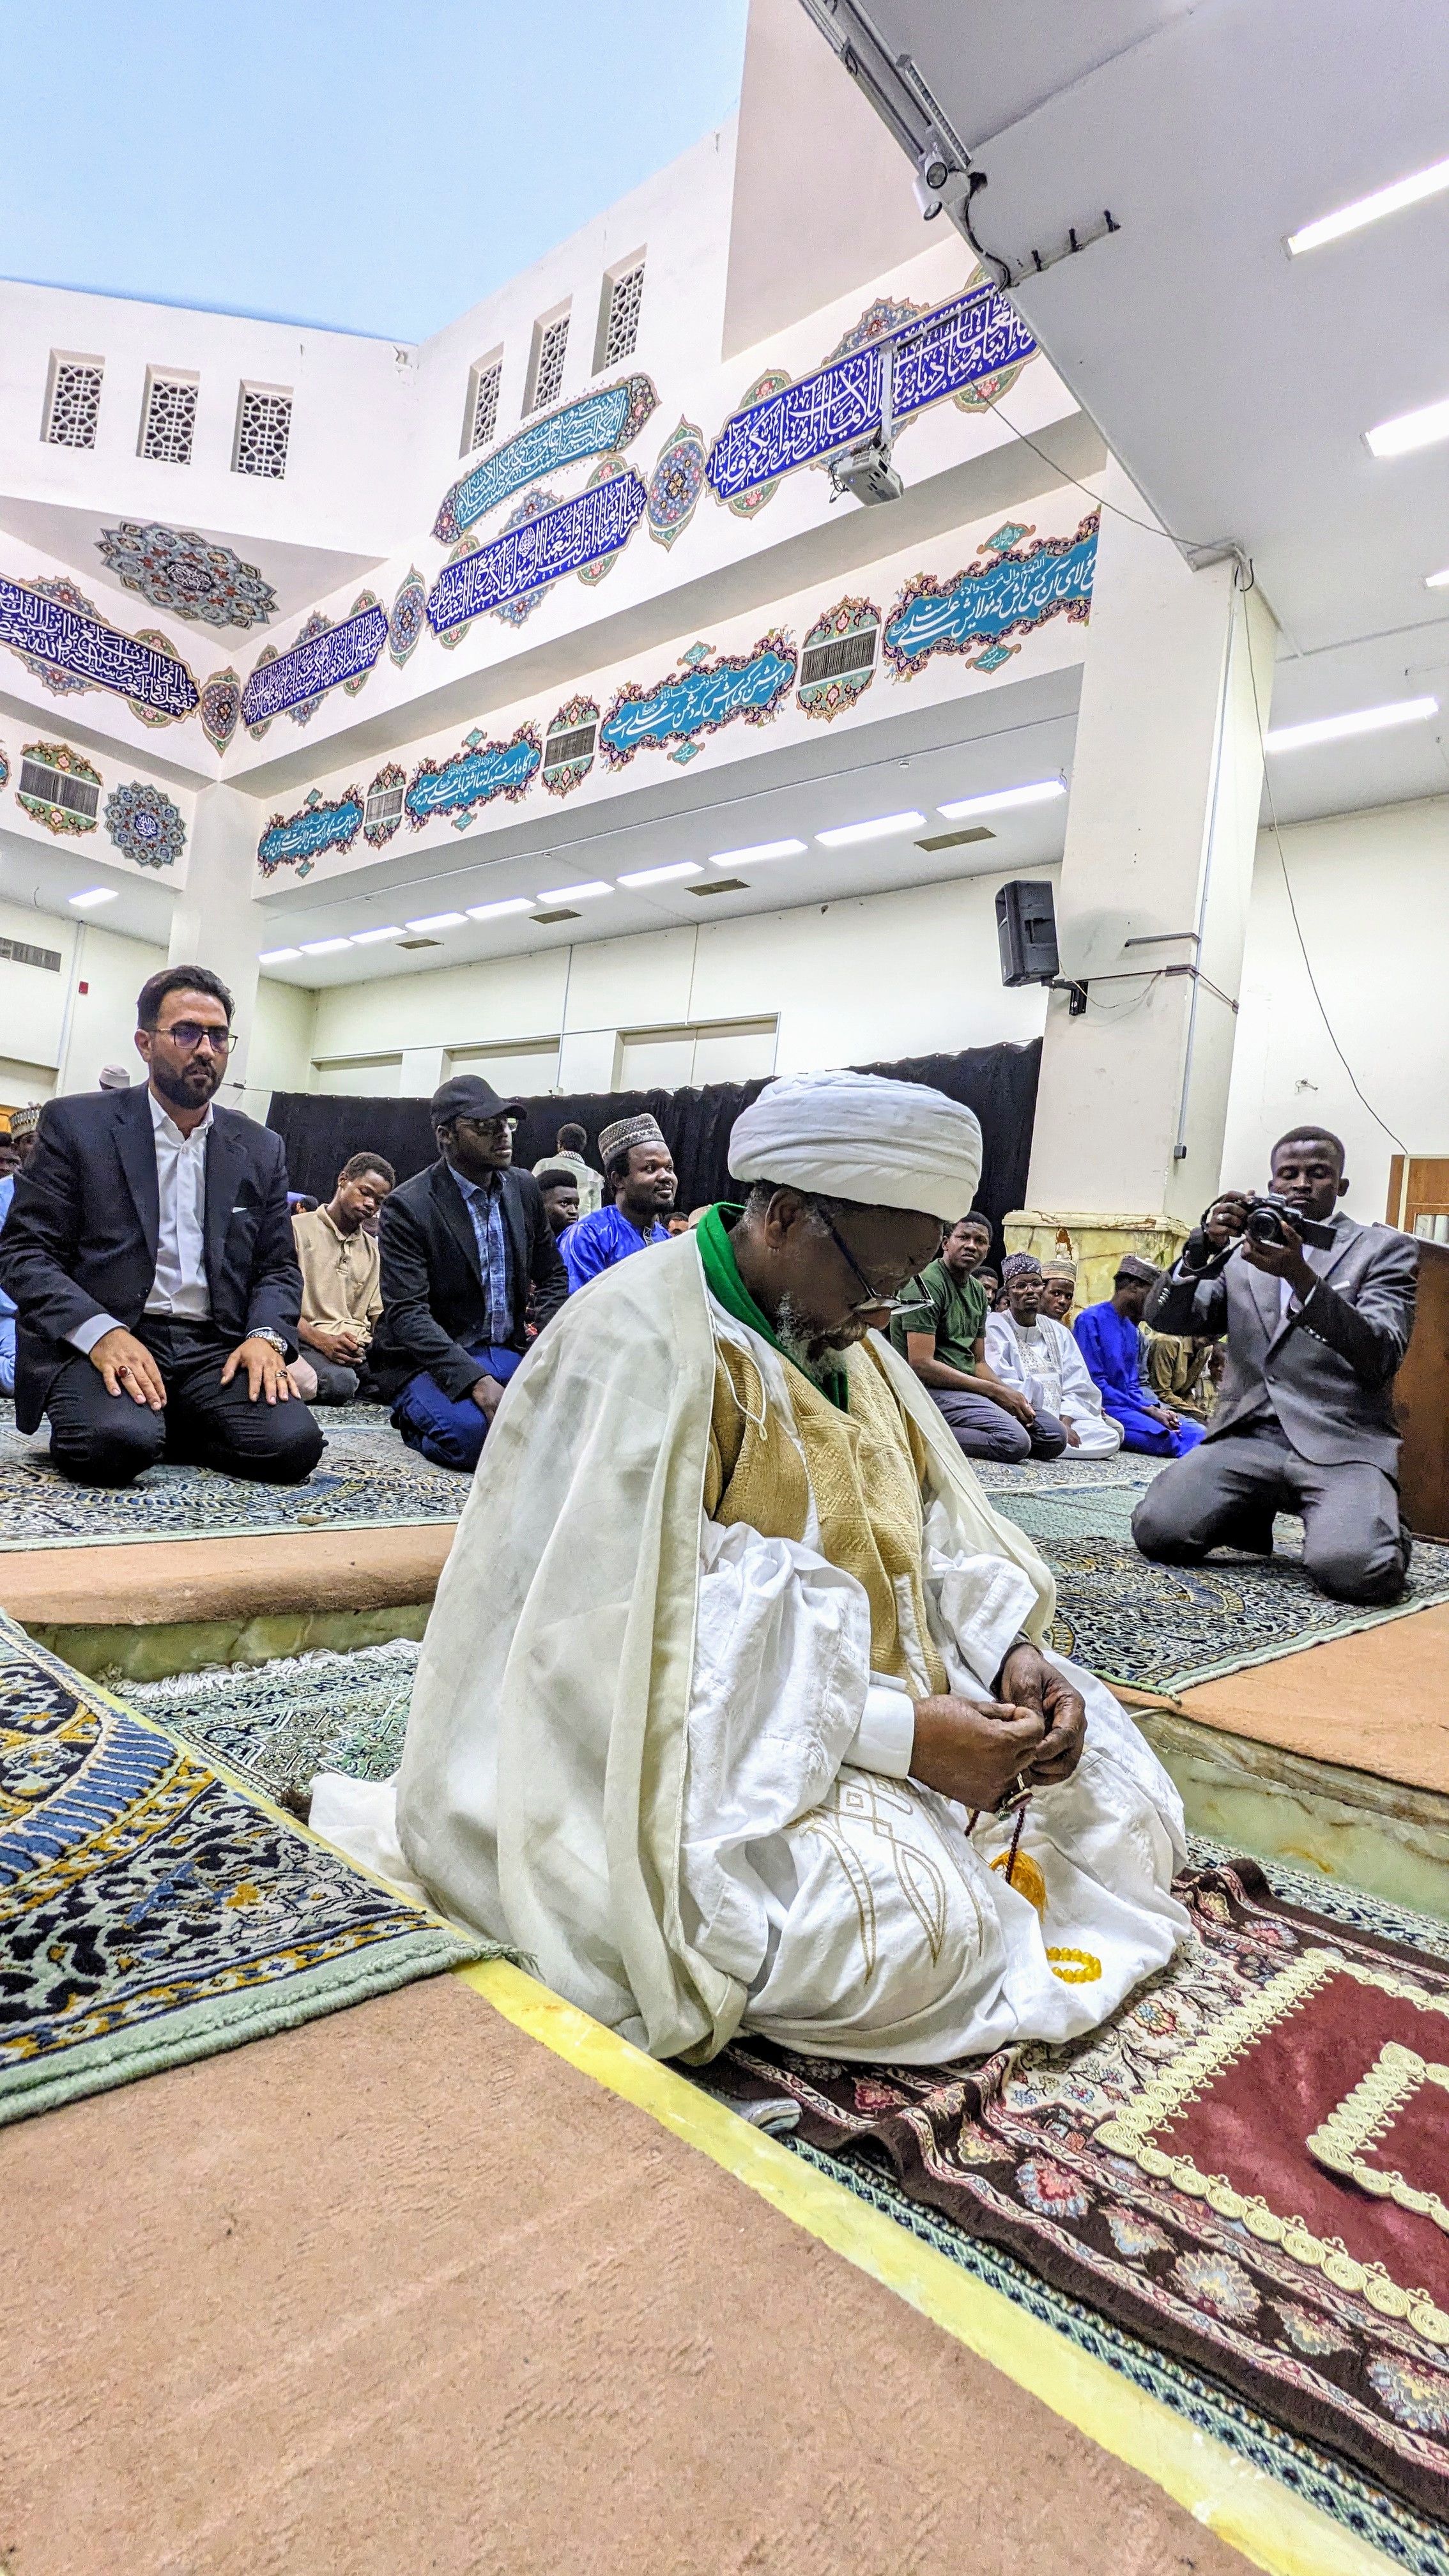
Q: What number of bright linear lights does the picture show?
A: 15